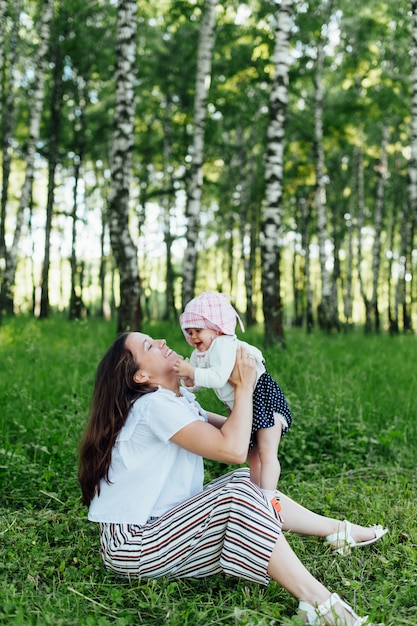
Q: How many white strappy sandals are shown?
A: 2